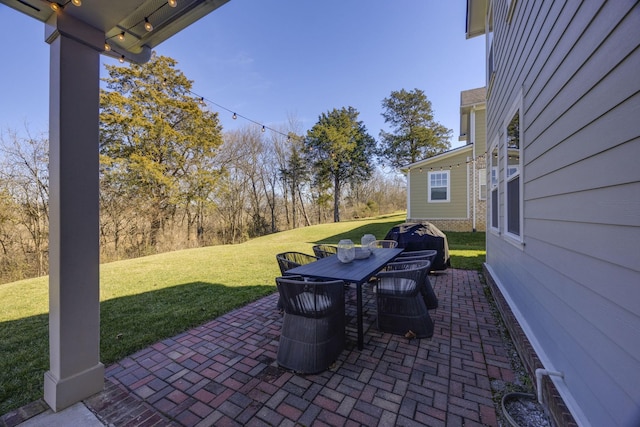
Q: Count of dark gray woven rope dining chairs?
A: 6